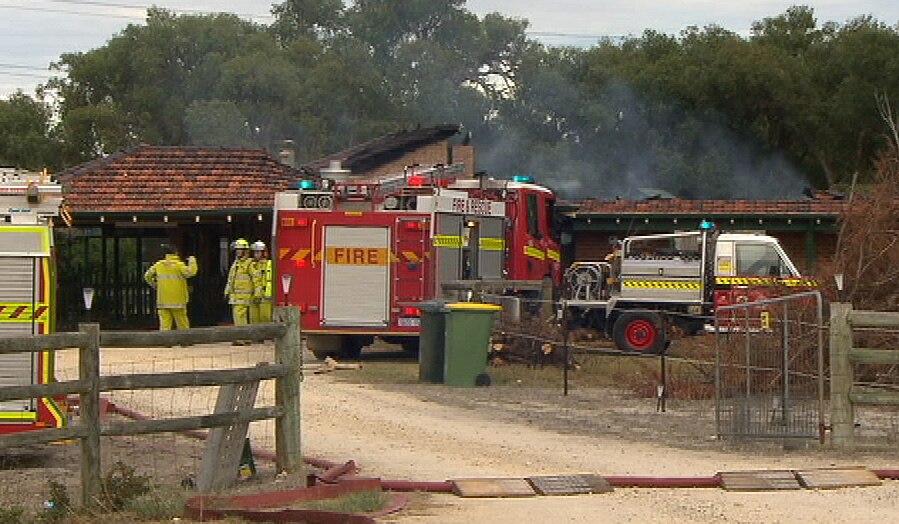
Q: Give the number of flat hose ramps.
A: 4